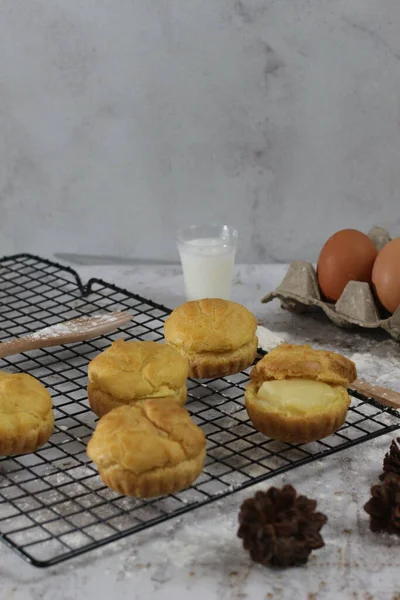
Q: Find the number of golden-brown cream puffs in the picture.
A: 5